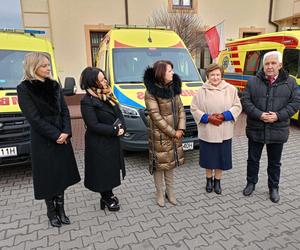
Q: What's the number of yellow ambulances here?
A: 3